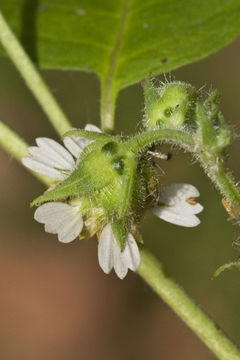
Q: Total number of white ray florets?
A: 5